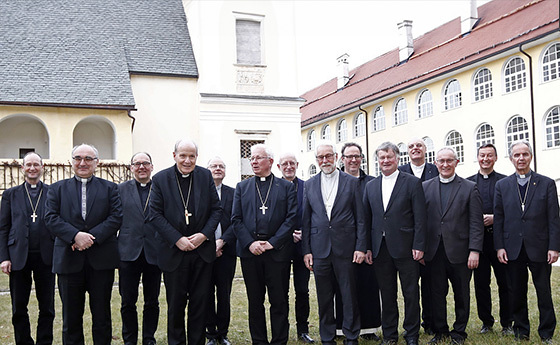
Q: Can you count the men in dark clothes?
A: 14